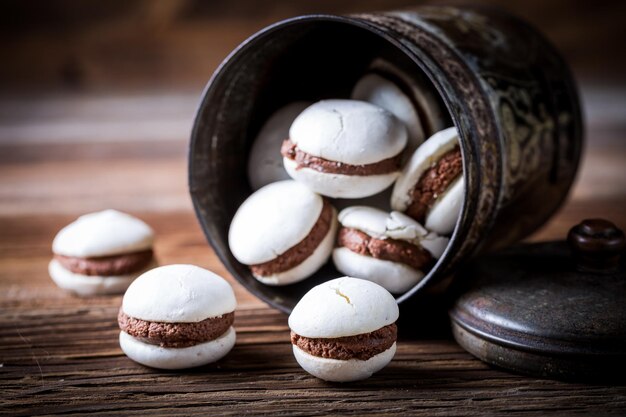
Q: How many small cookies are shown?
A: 9